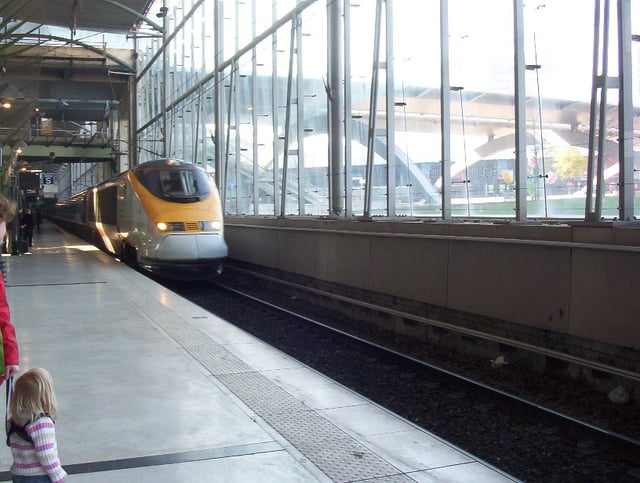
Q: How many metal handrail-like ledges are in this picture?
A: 2